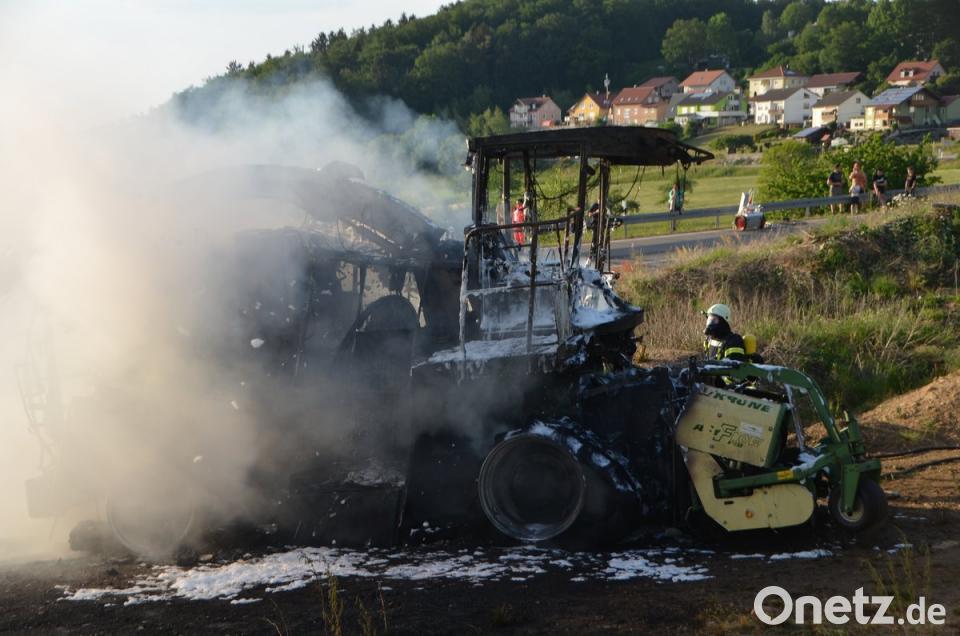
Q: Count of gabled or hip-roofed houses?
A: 13